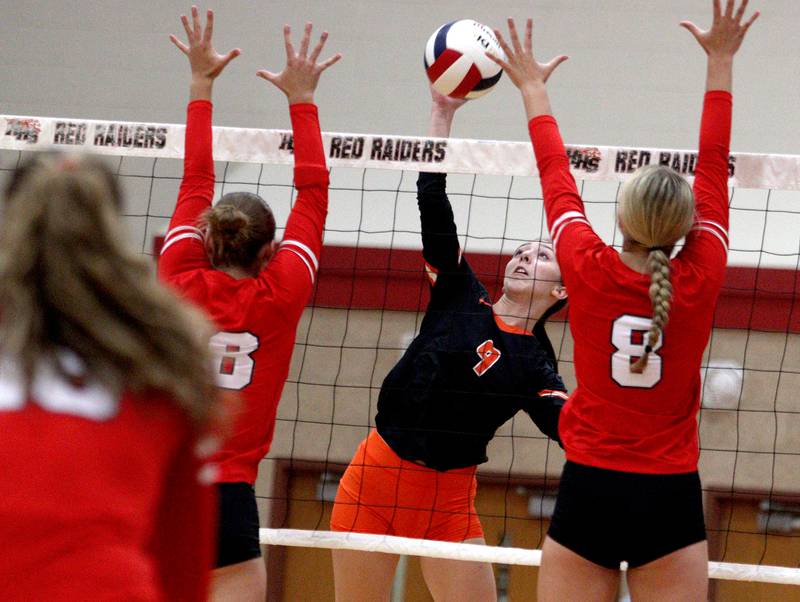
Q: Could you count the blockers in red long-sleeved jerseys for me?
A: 2